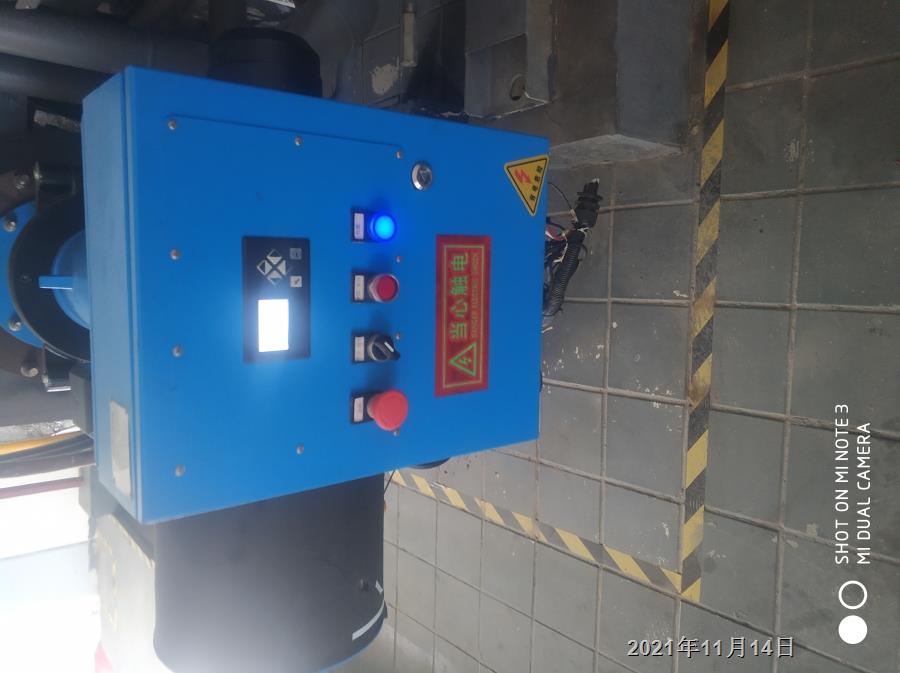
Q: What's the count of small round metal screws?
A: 10